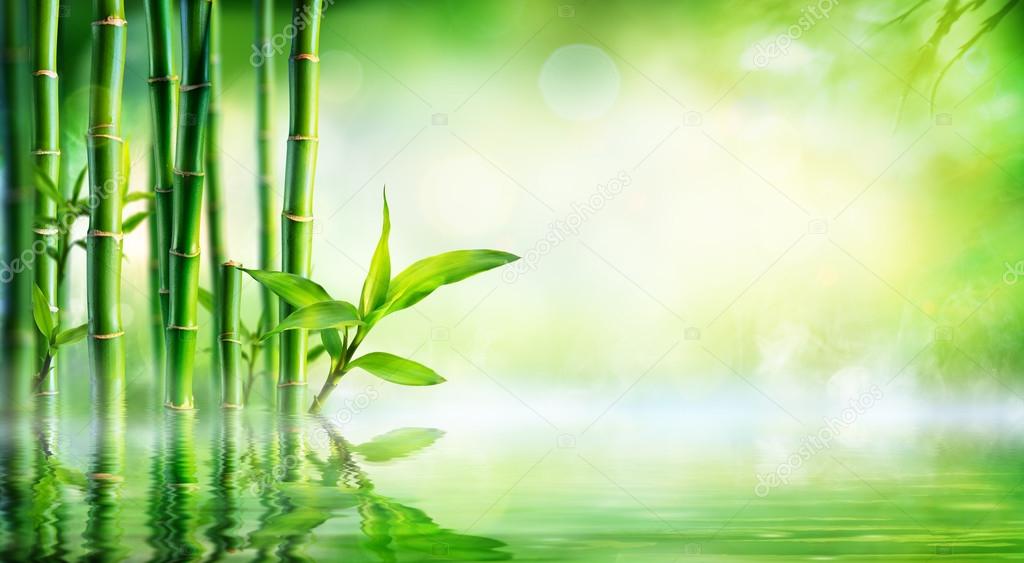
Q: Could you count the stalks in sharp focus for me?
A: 6